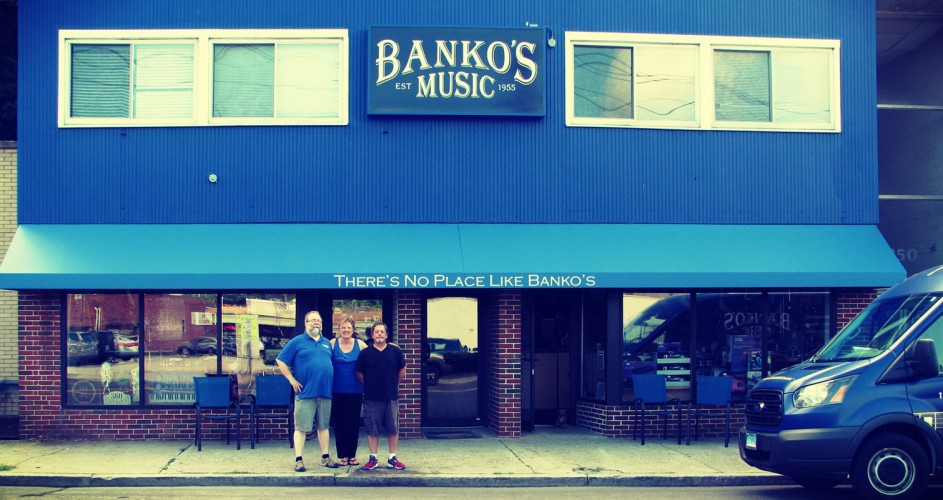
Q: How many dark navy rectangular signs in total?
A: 1